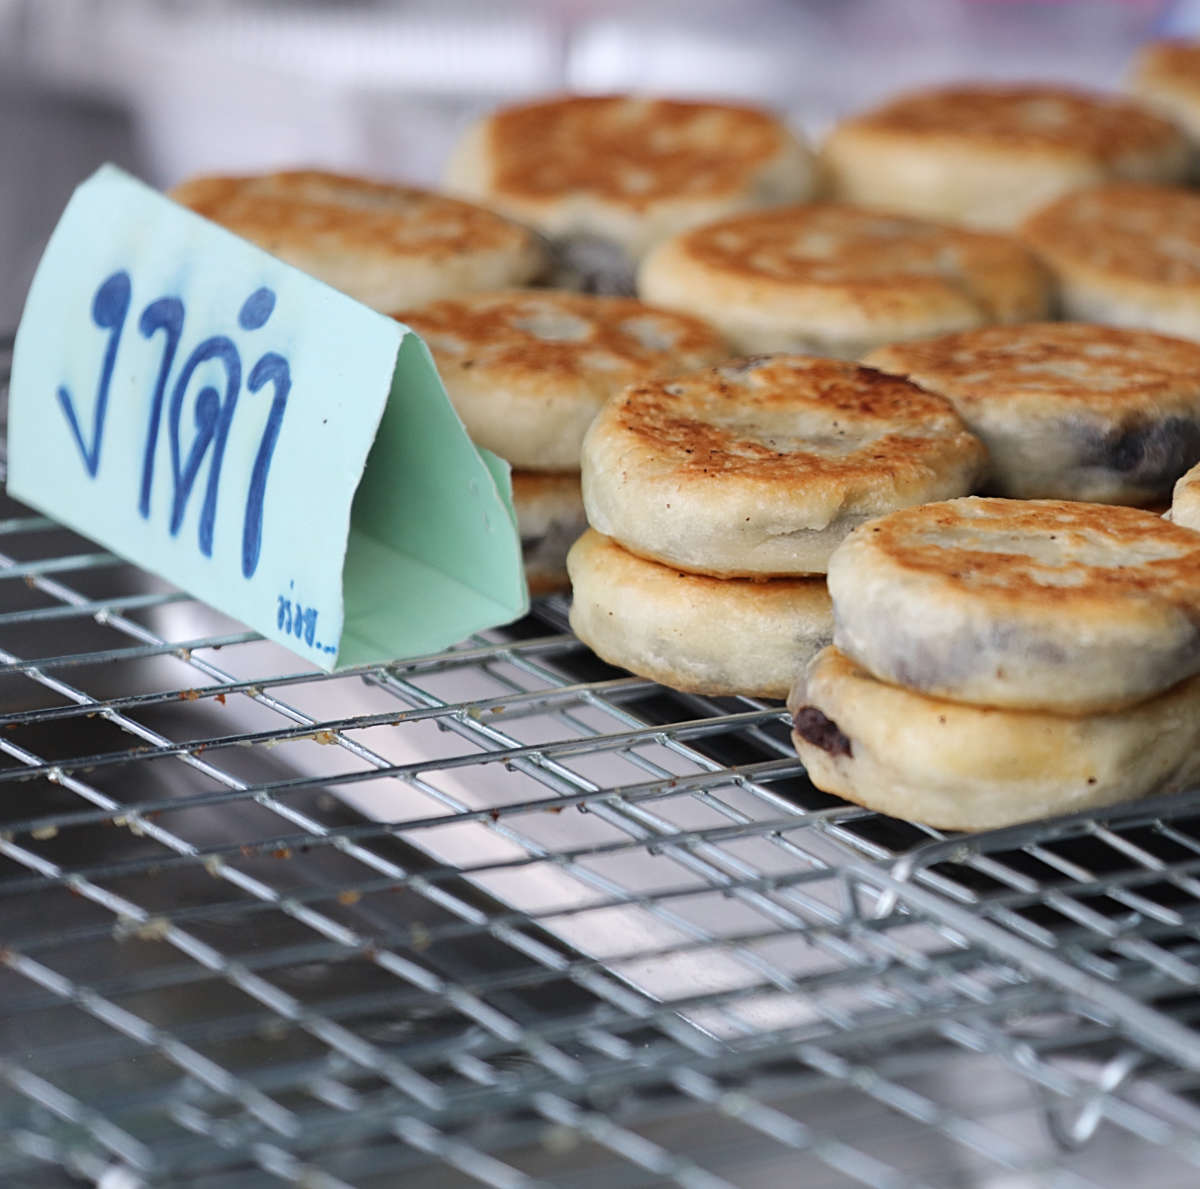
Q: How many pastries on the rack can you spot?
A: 14